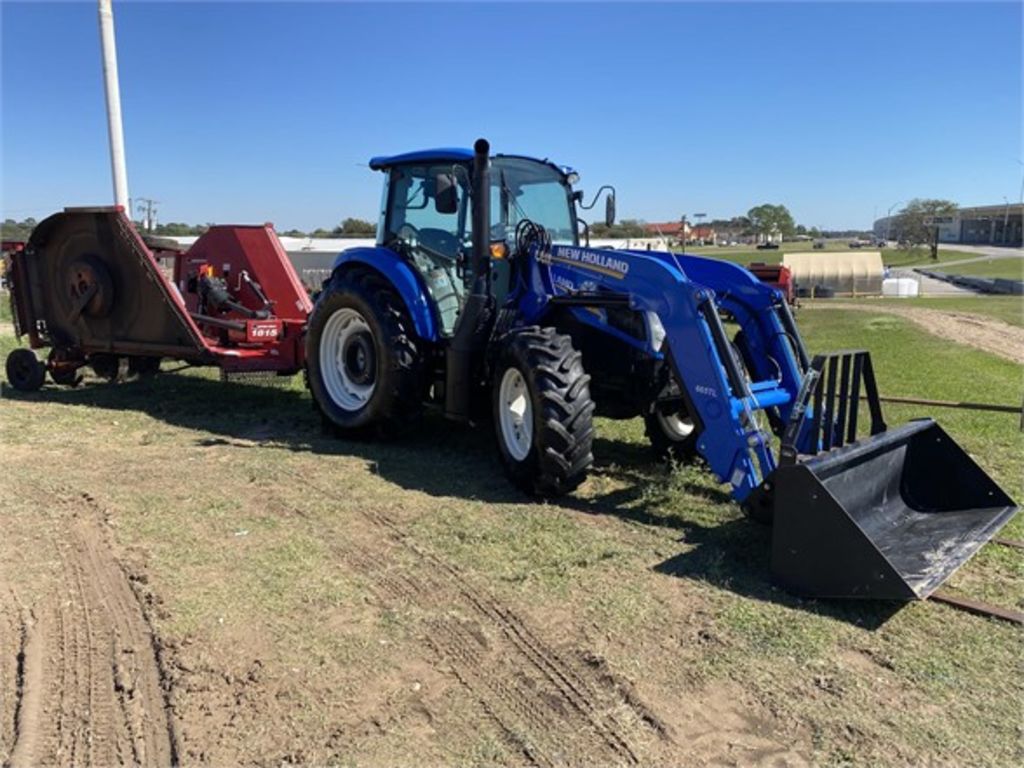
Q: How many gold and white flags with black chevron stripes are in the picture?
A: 0